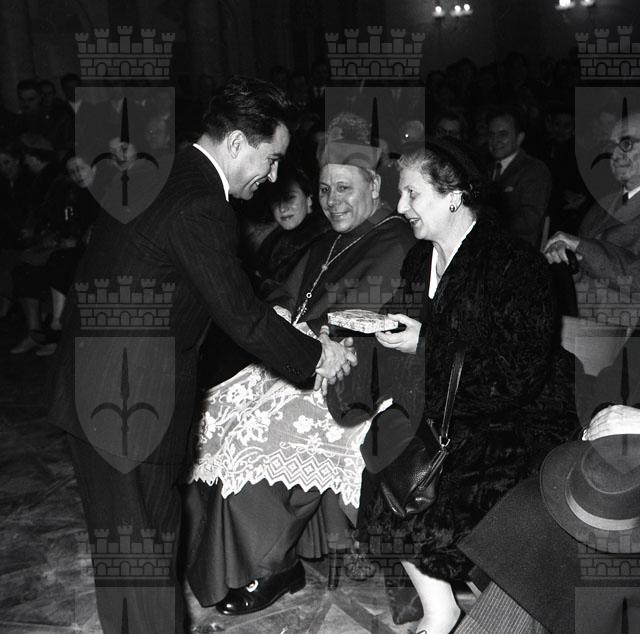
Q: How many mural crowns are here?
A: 9